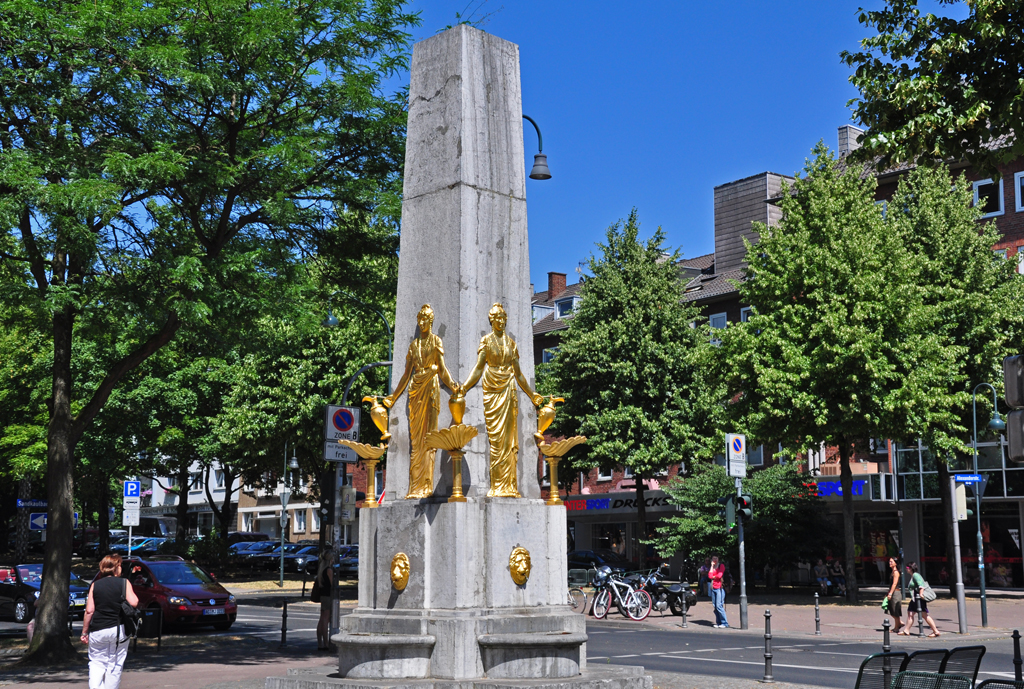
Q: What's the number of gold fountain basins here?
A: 3